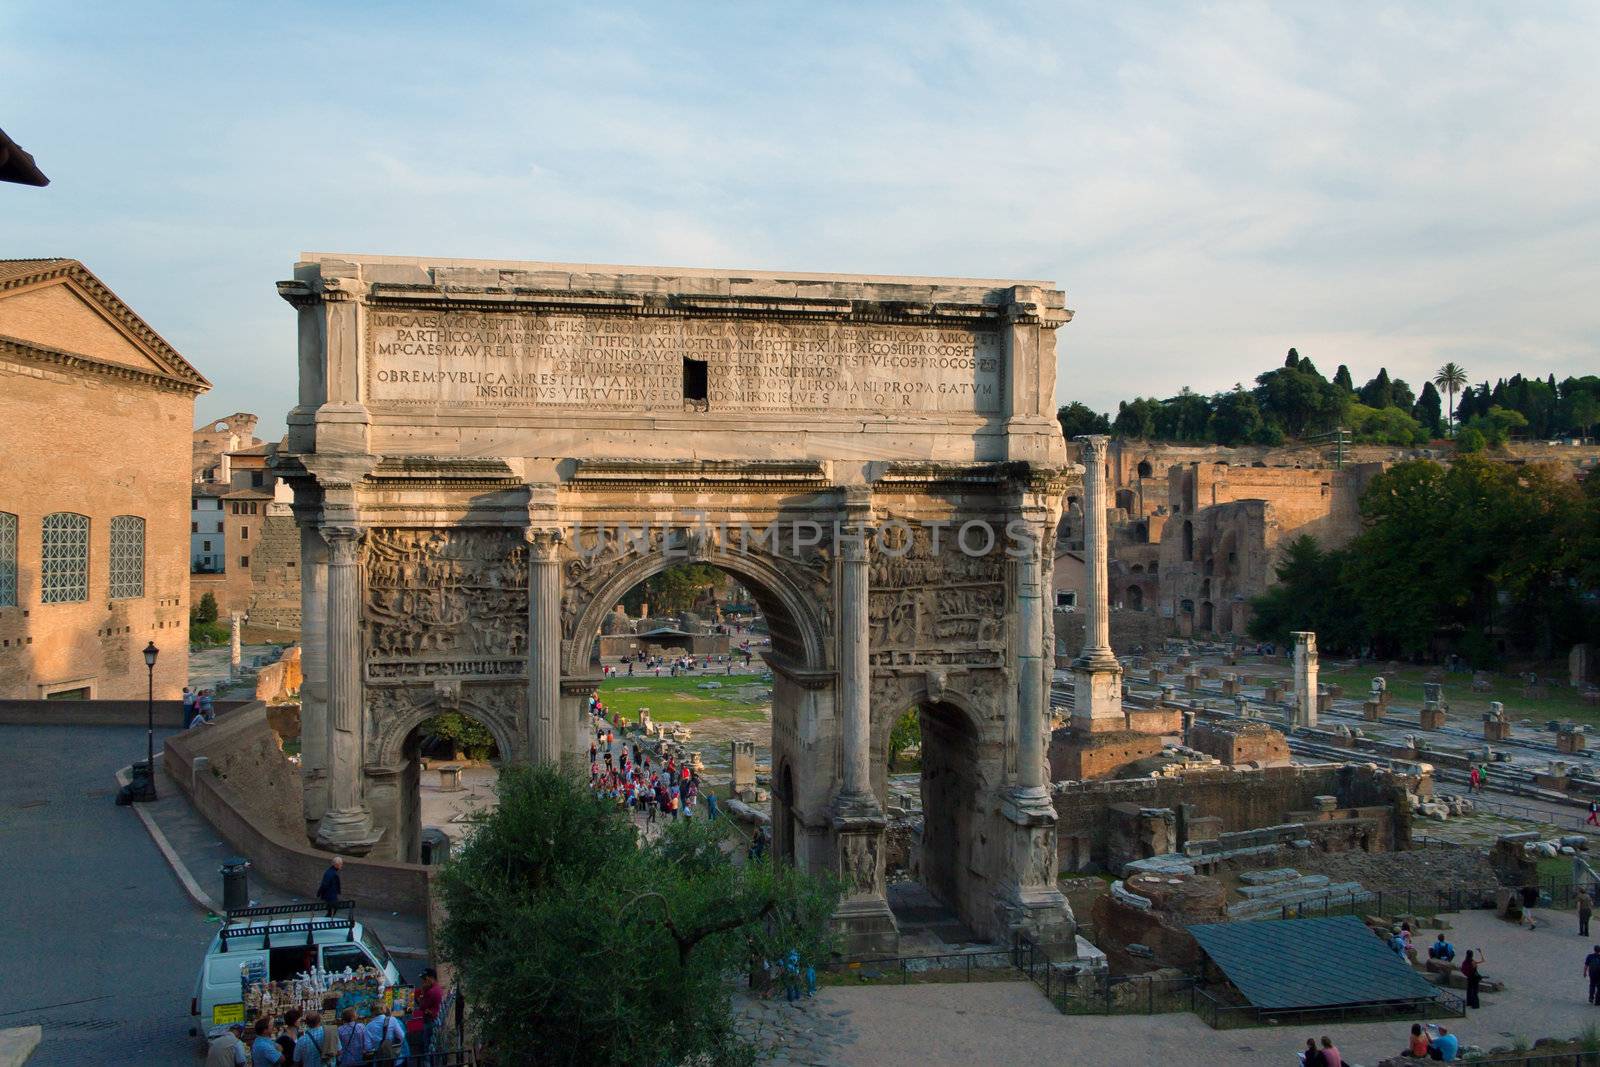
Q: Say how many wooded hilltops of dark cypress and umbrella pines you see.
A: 1